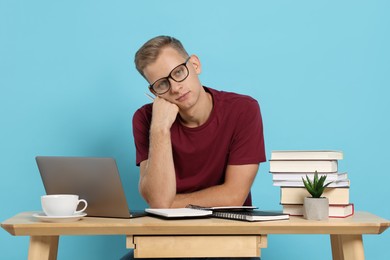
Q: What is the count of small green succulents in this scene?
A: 1